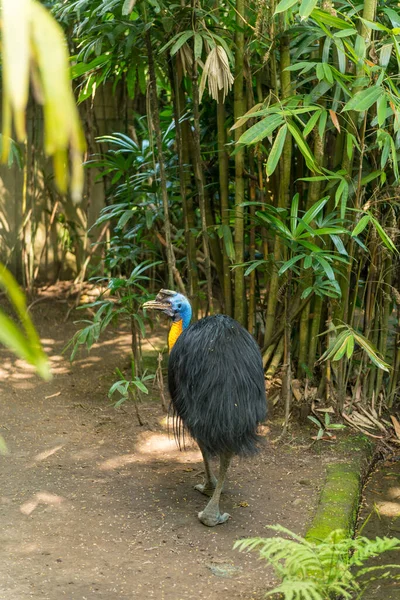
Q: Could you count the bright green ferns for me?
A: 1